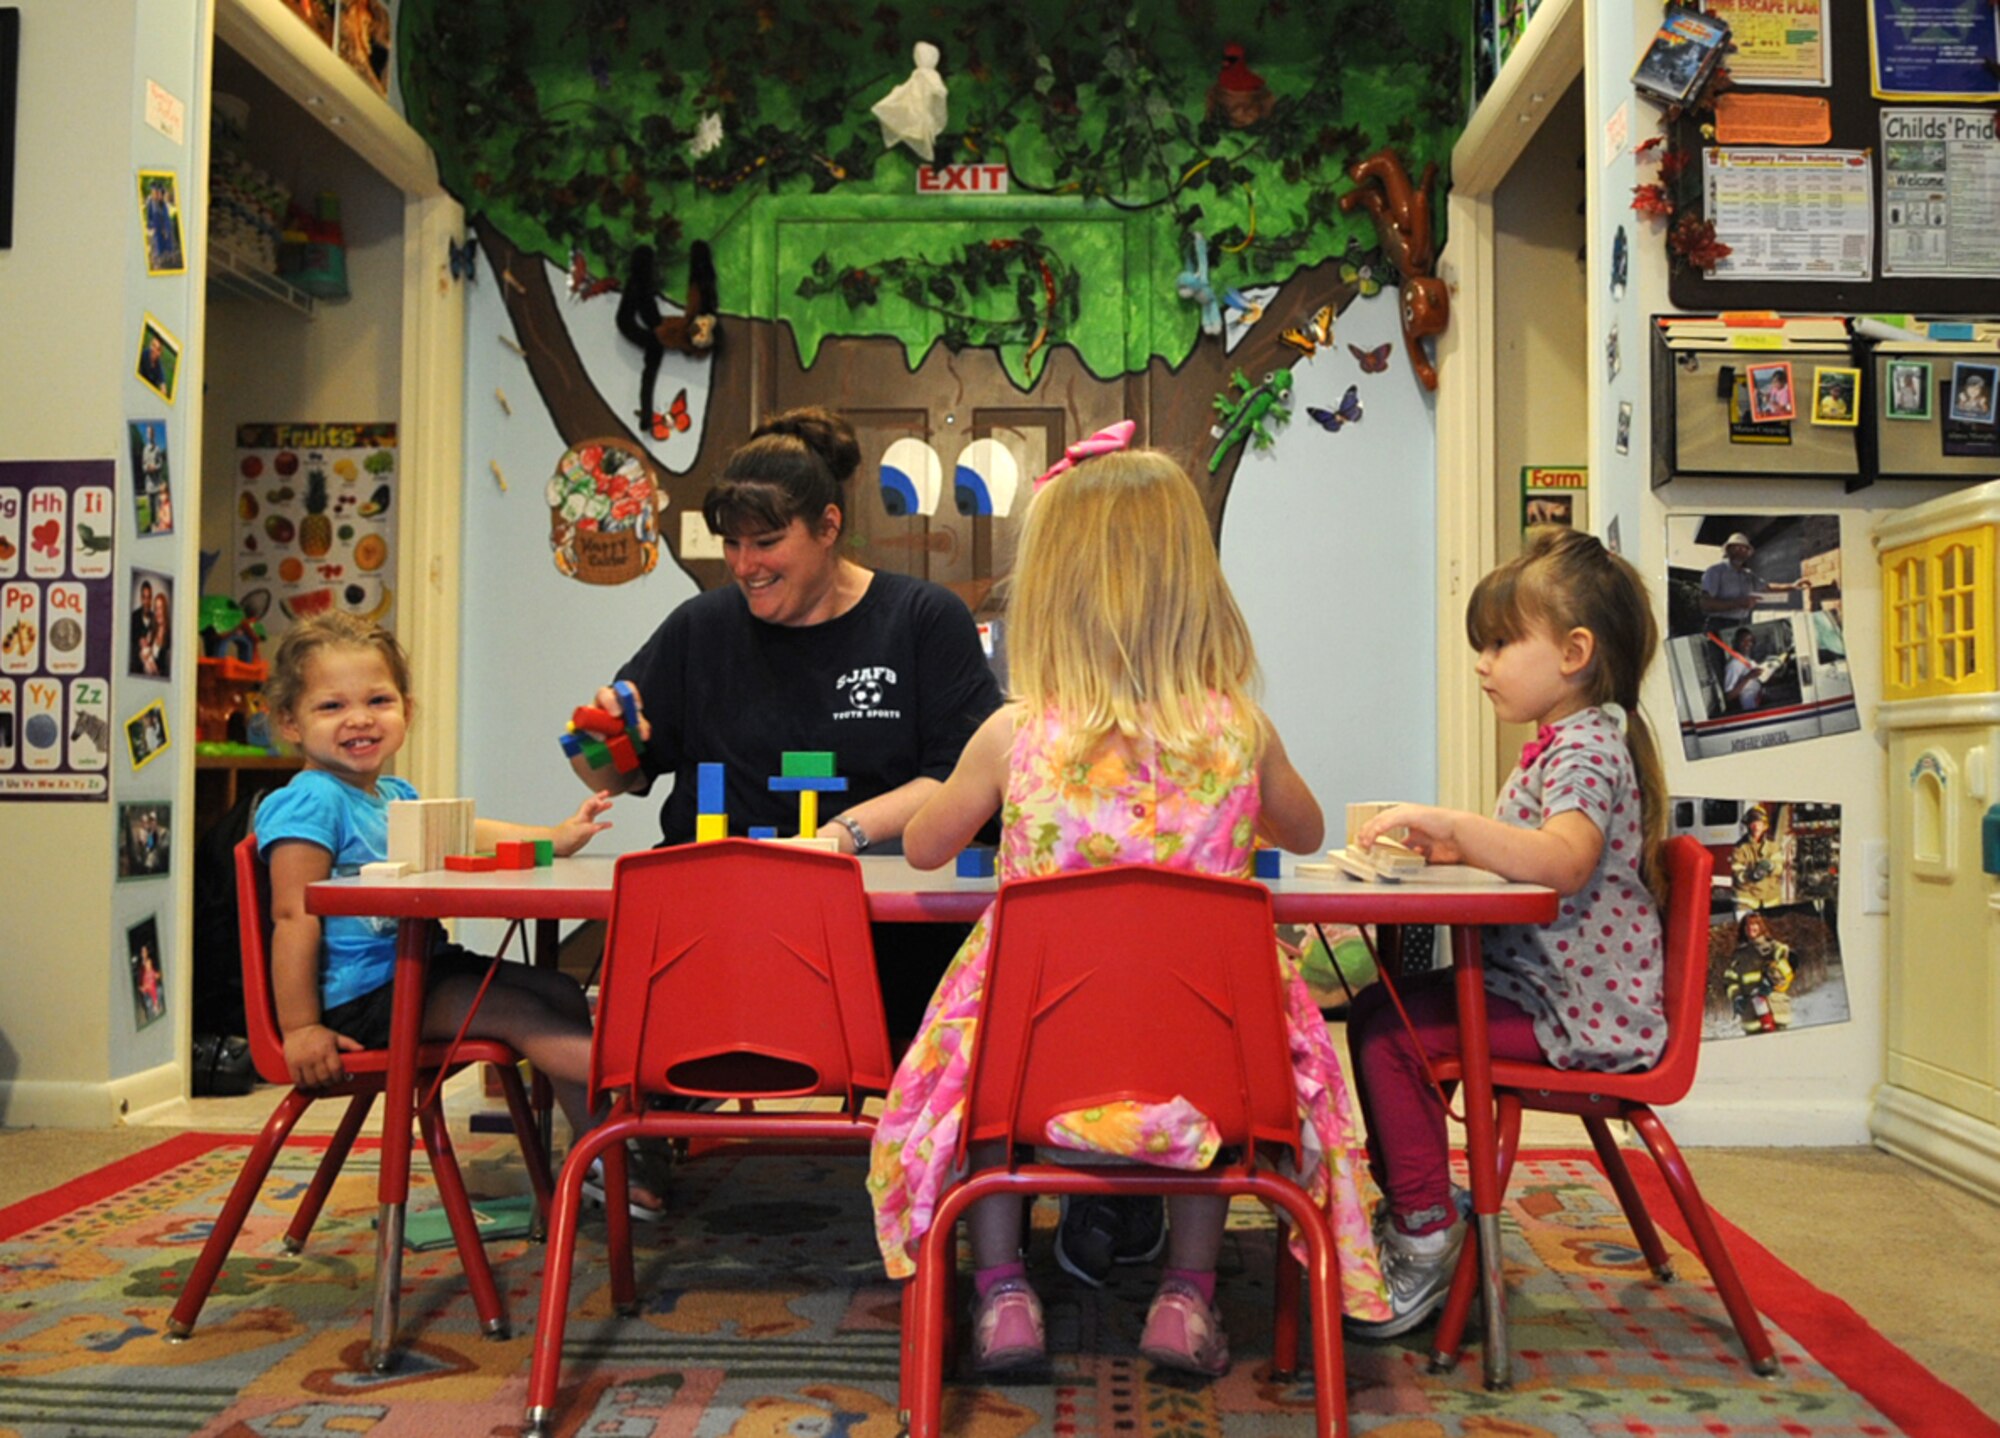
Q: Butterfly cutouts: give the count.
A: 7